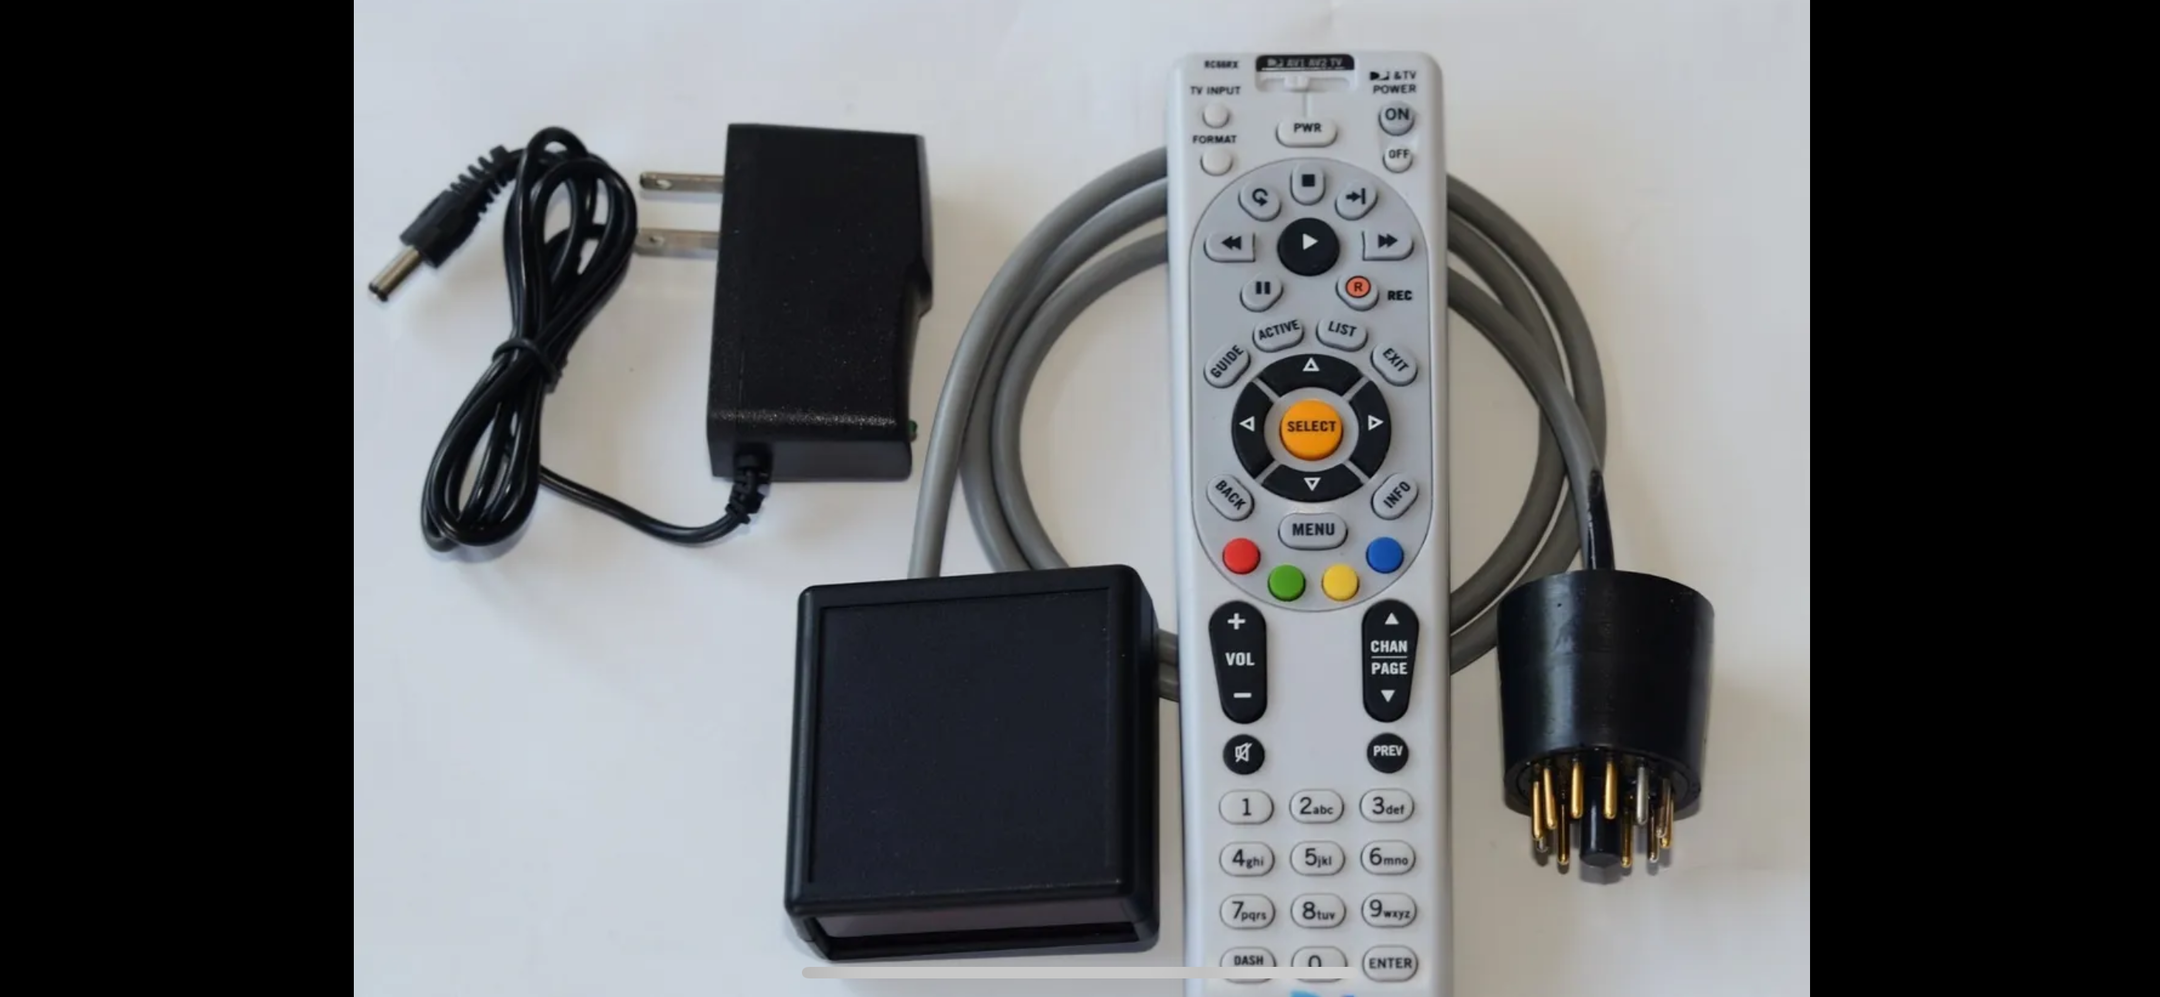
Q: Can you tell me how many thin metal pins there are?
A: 11